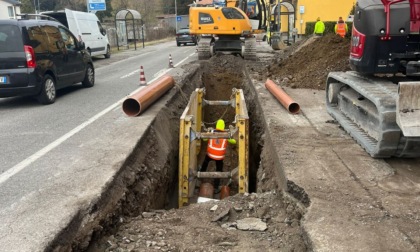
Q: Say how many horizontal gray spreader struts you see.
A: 3